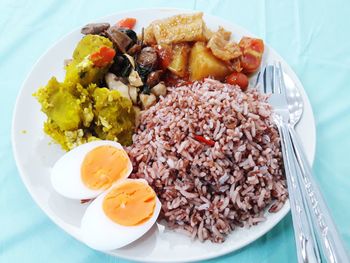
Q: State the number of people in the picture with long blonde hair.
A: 0